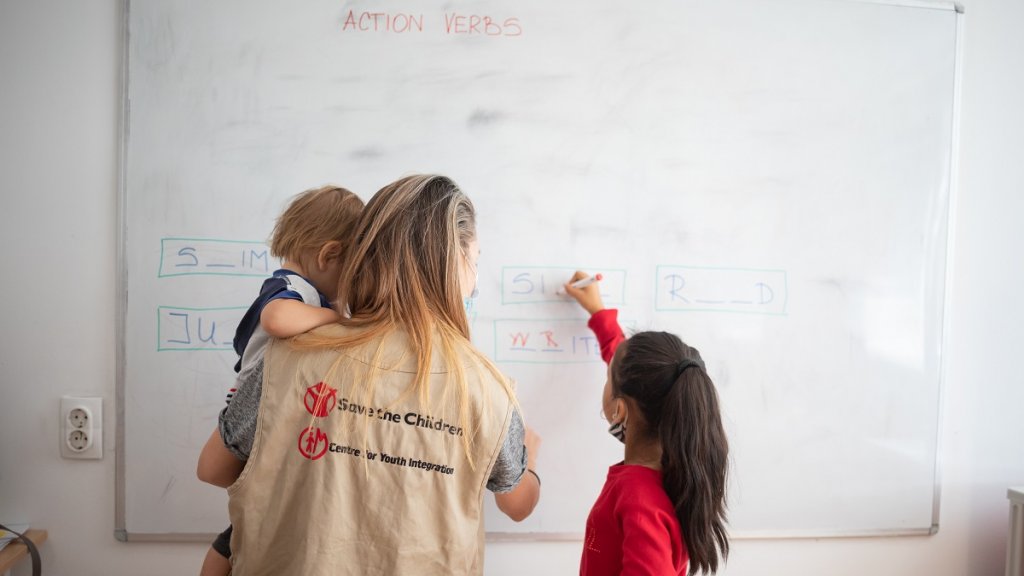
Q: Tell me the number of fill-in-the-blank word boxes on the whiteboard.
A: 5